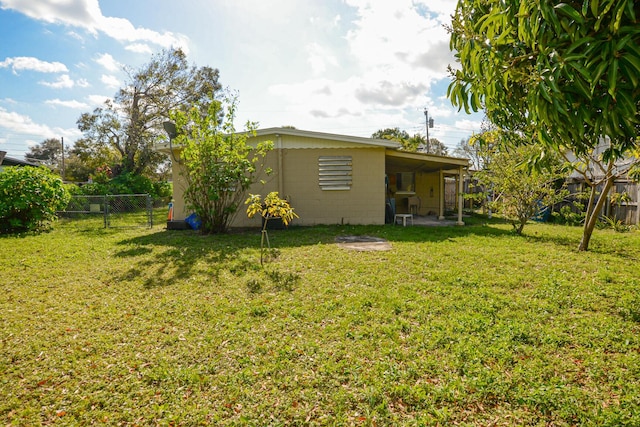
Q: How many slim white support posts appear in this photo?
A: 2